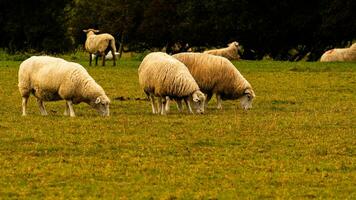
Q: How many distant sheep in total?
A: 3